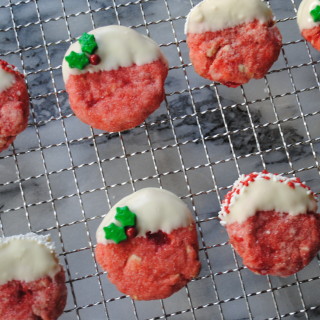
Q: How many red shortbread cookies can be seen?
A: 7